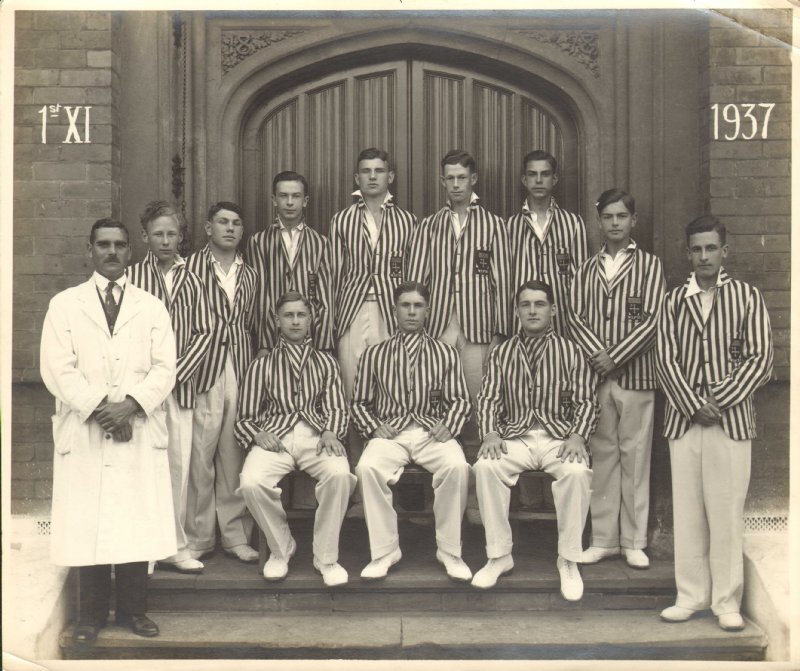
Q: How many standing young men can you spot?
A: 8